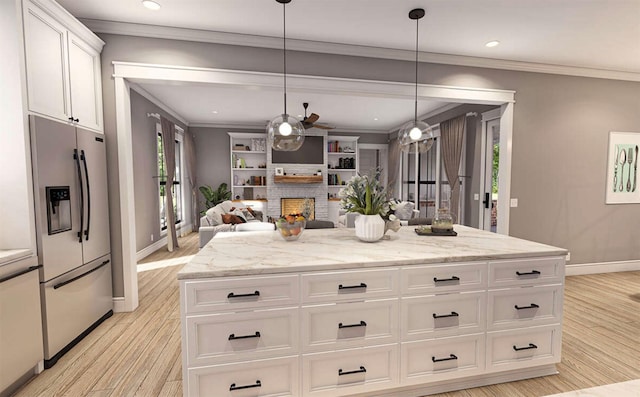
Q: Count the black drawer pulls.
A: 12